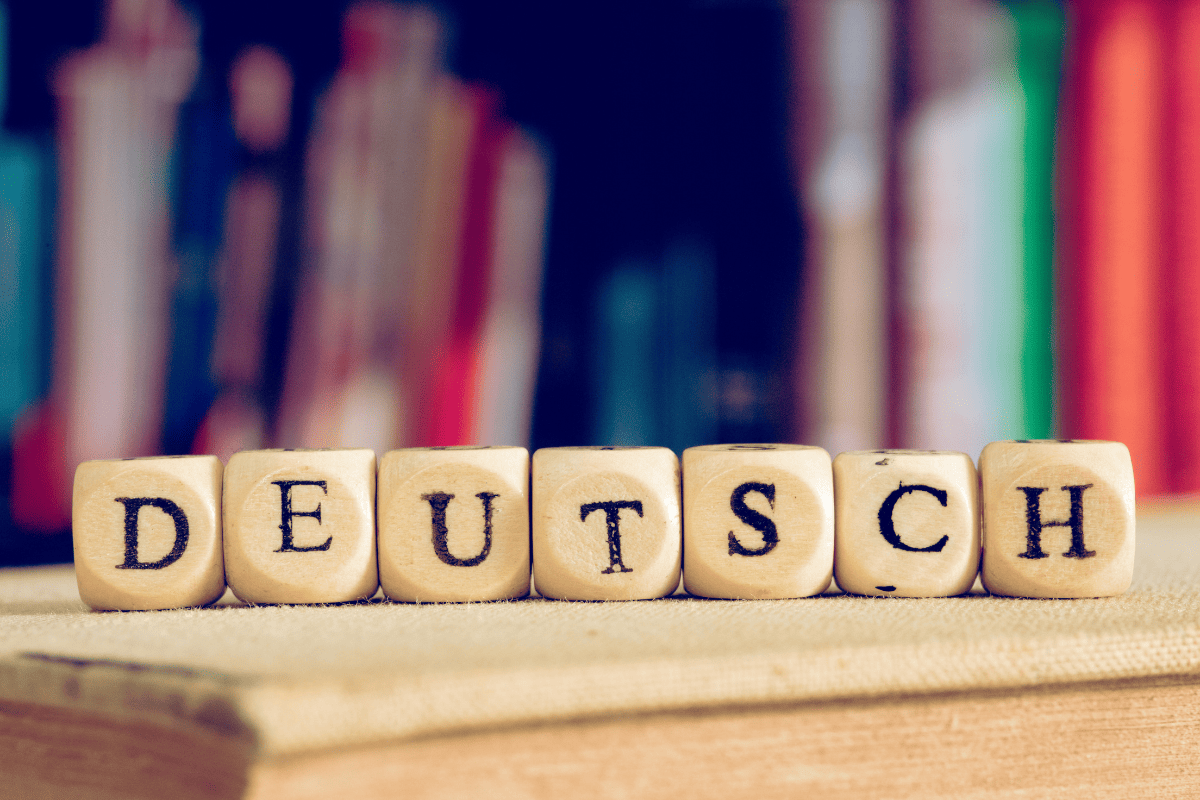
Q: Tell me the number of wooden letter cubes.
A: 7